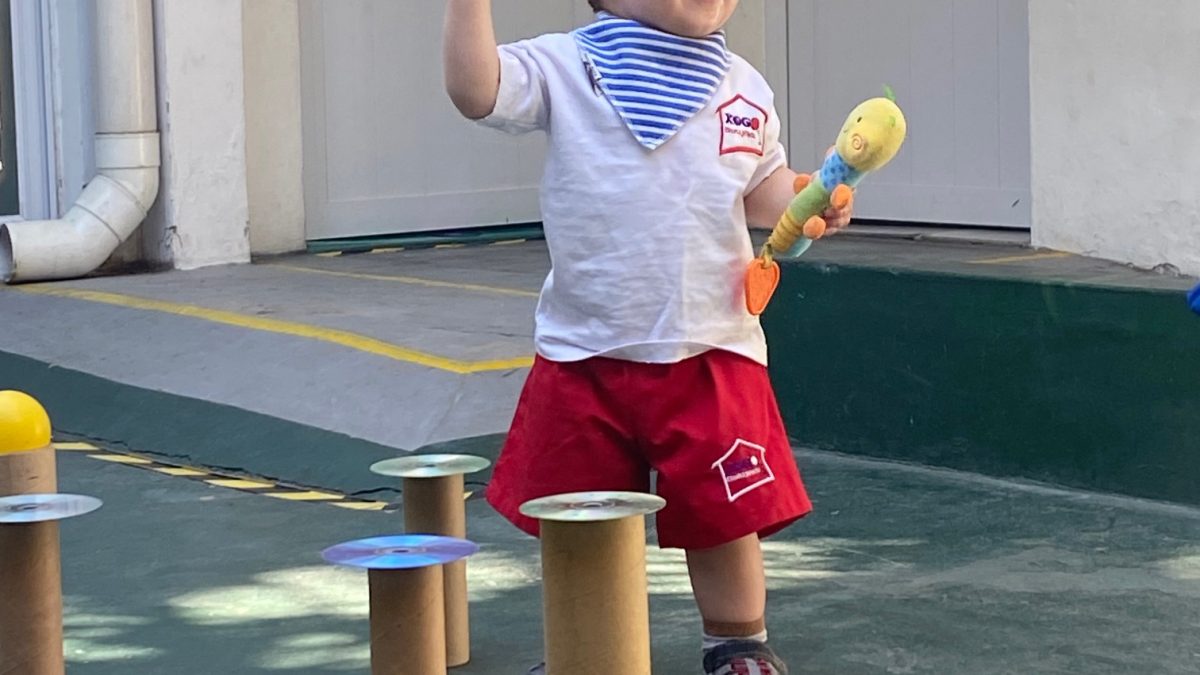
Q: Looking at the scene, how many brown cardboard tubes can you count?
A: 5